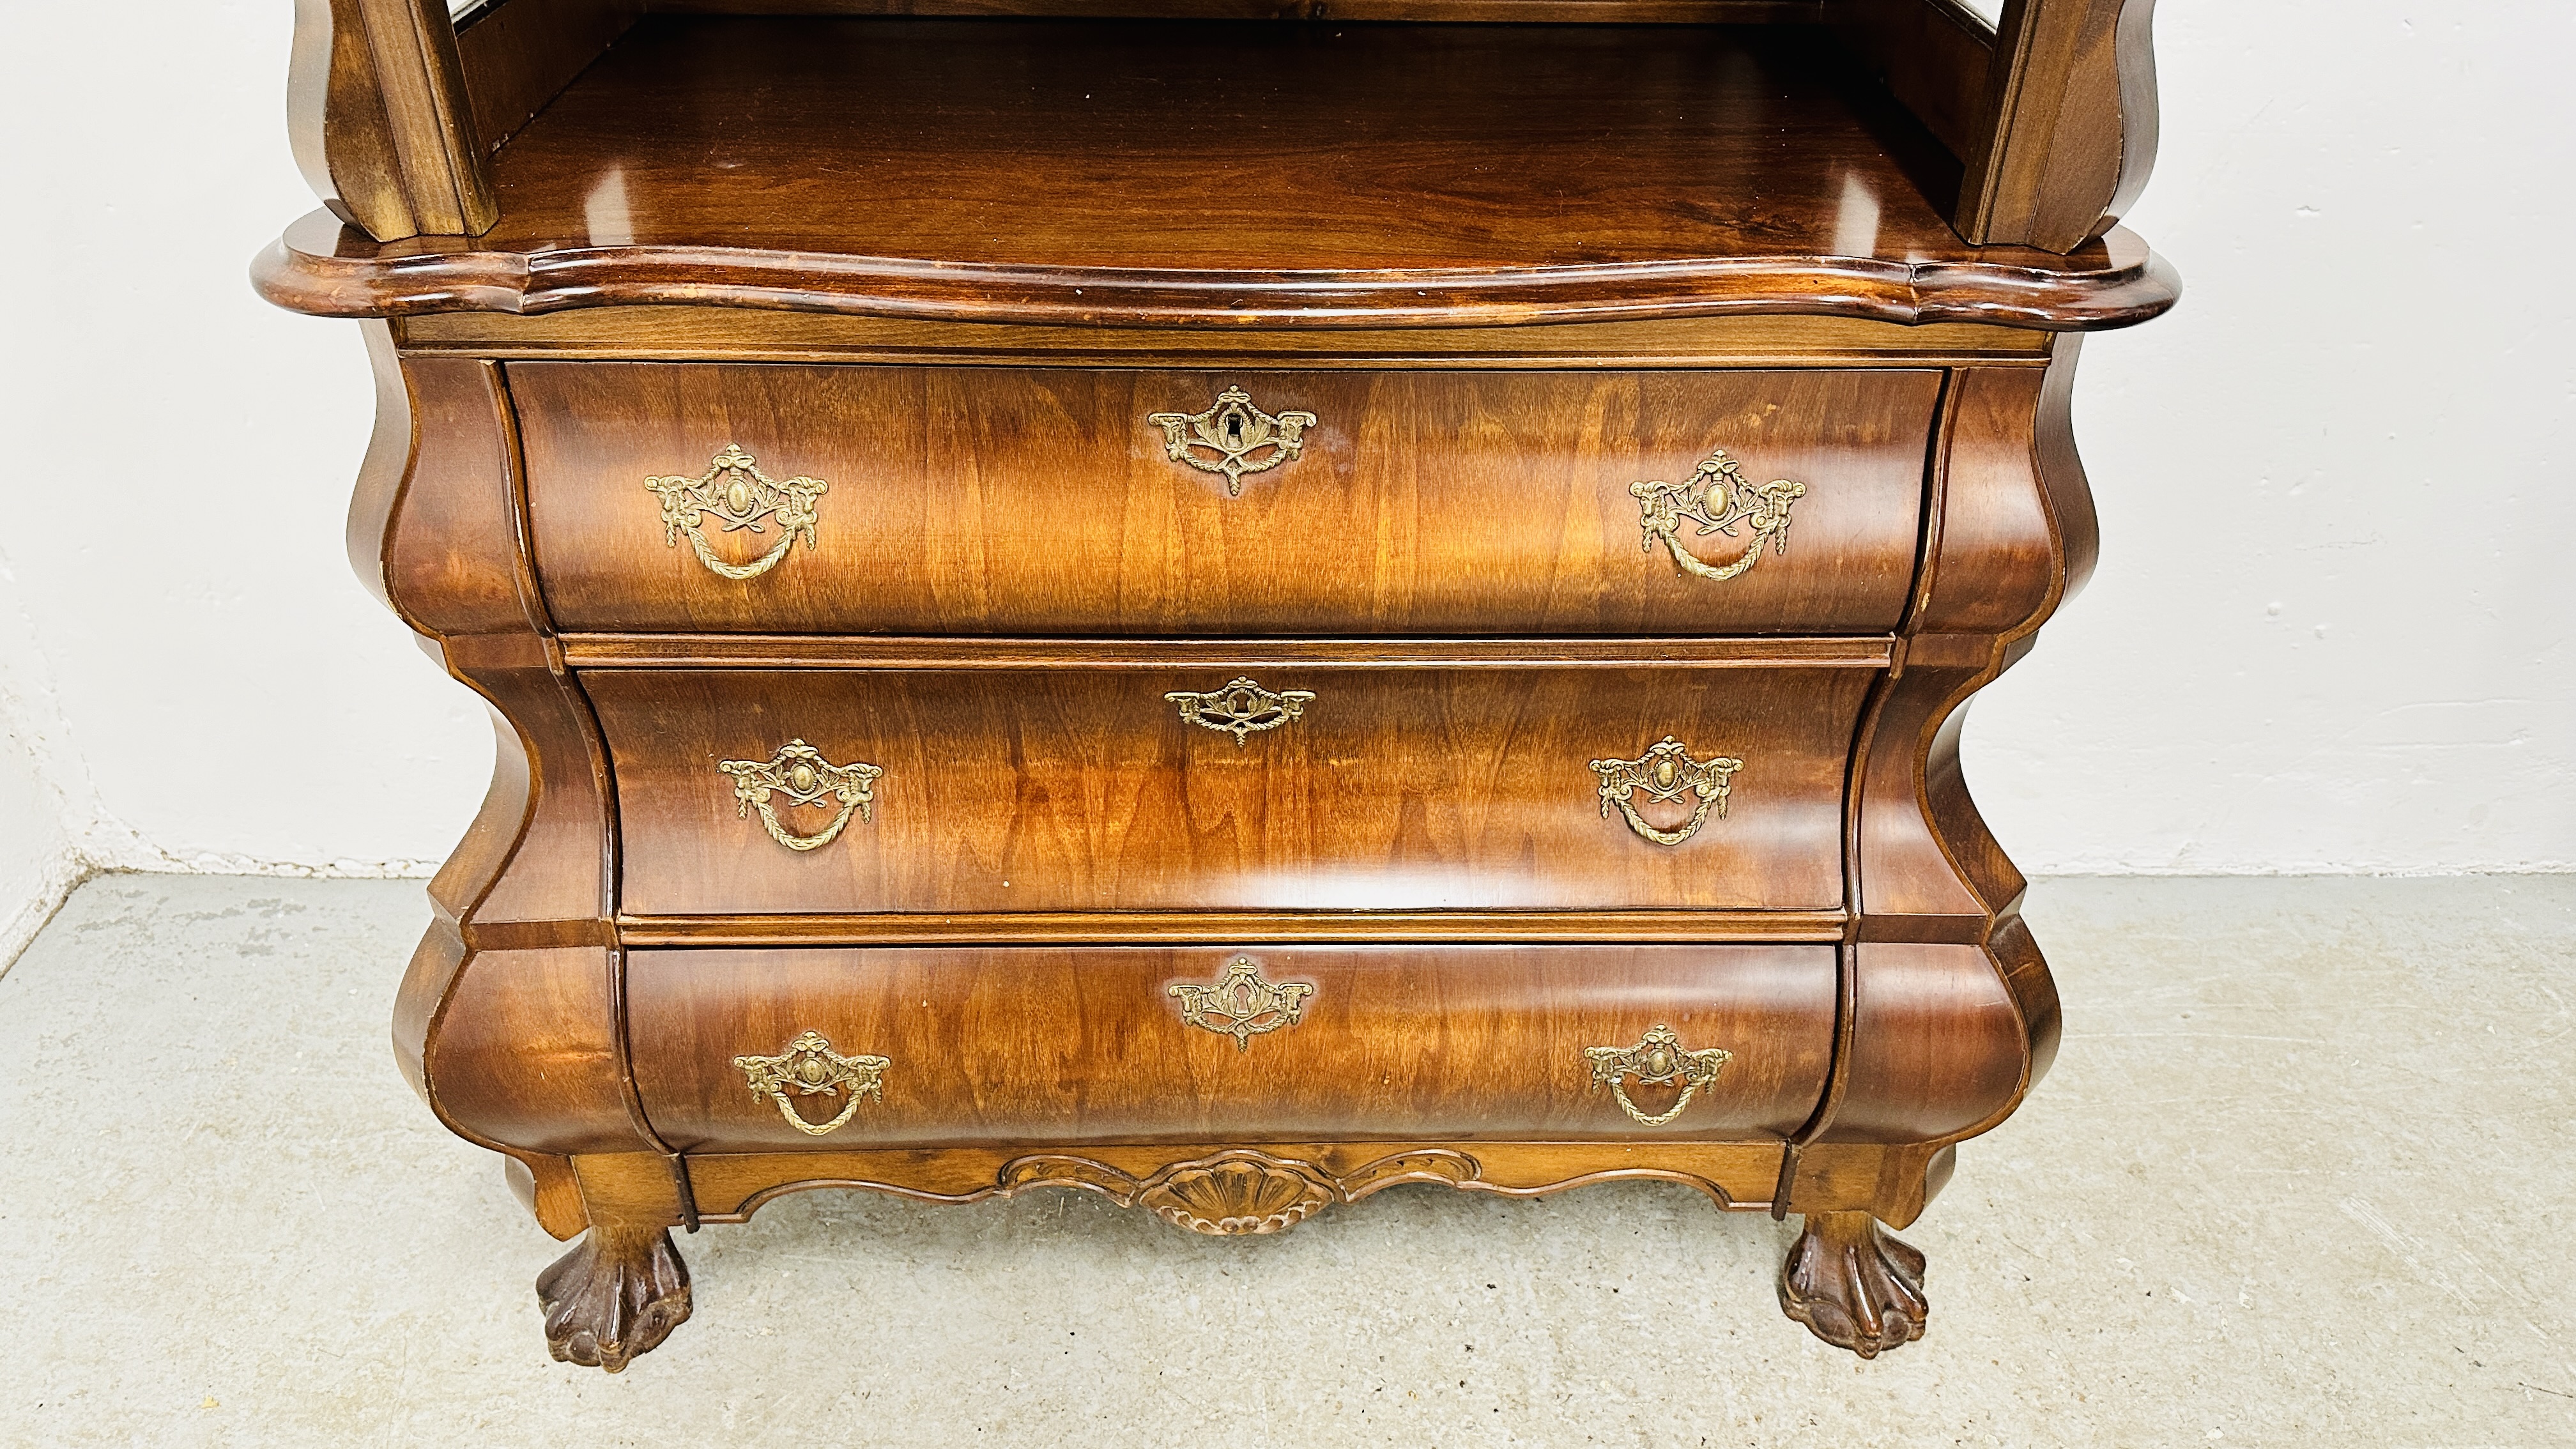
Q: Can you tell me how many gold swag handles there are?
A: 6